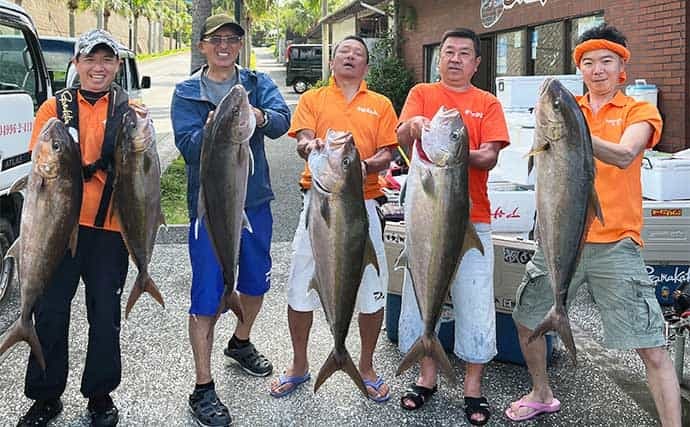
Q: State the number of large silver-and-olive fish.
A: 6